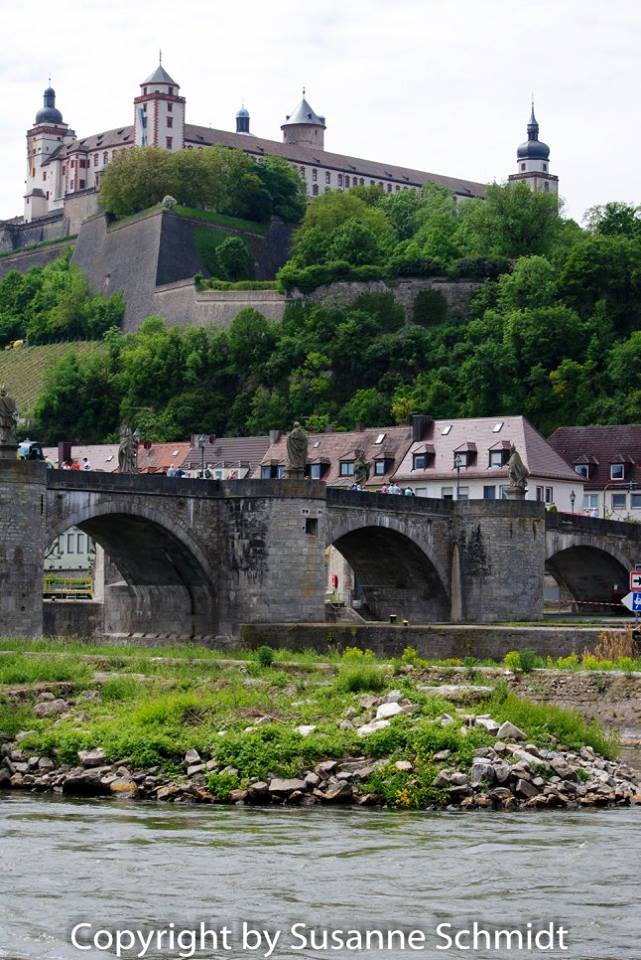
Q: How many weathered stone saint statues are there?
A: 5